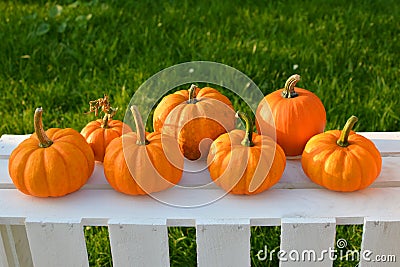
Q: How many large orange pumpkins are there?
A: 6